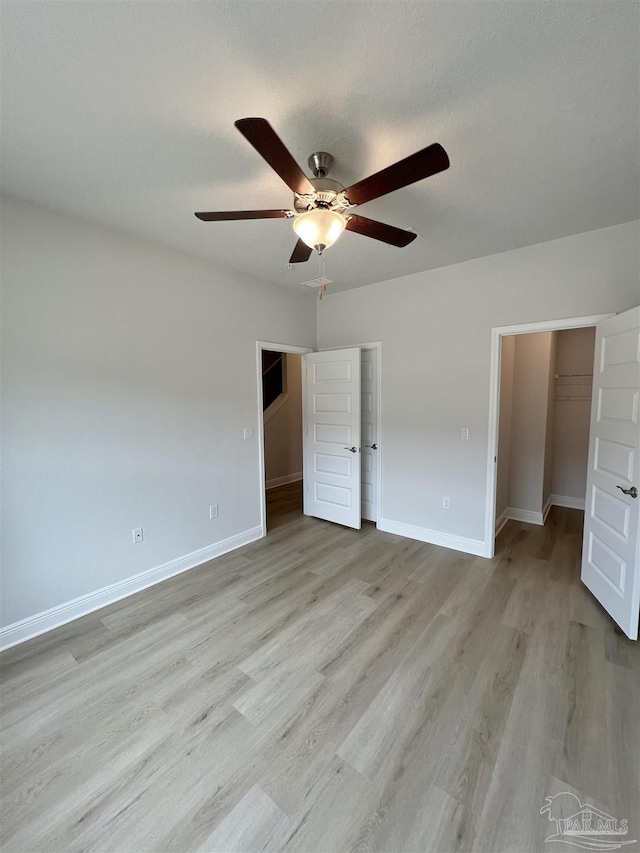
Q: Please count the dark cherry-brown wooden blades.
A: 5